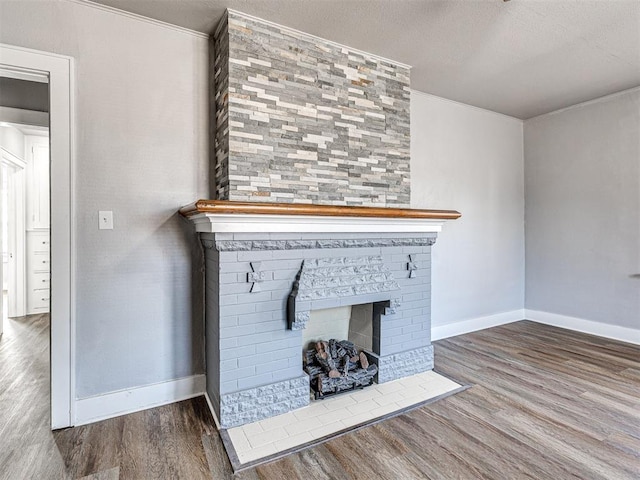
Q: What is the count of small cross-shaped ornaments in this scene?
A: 2